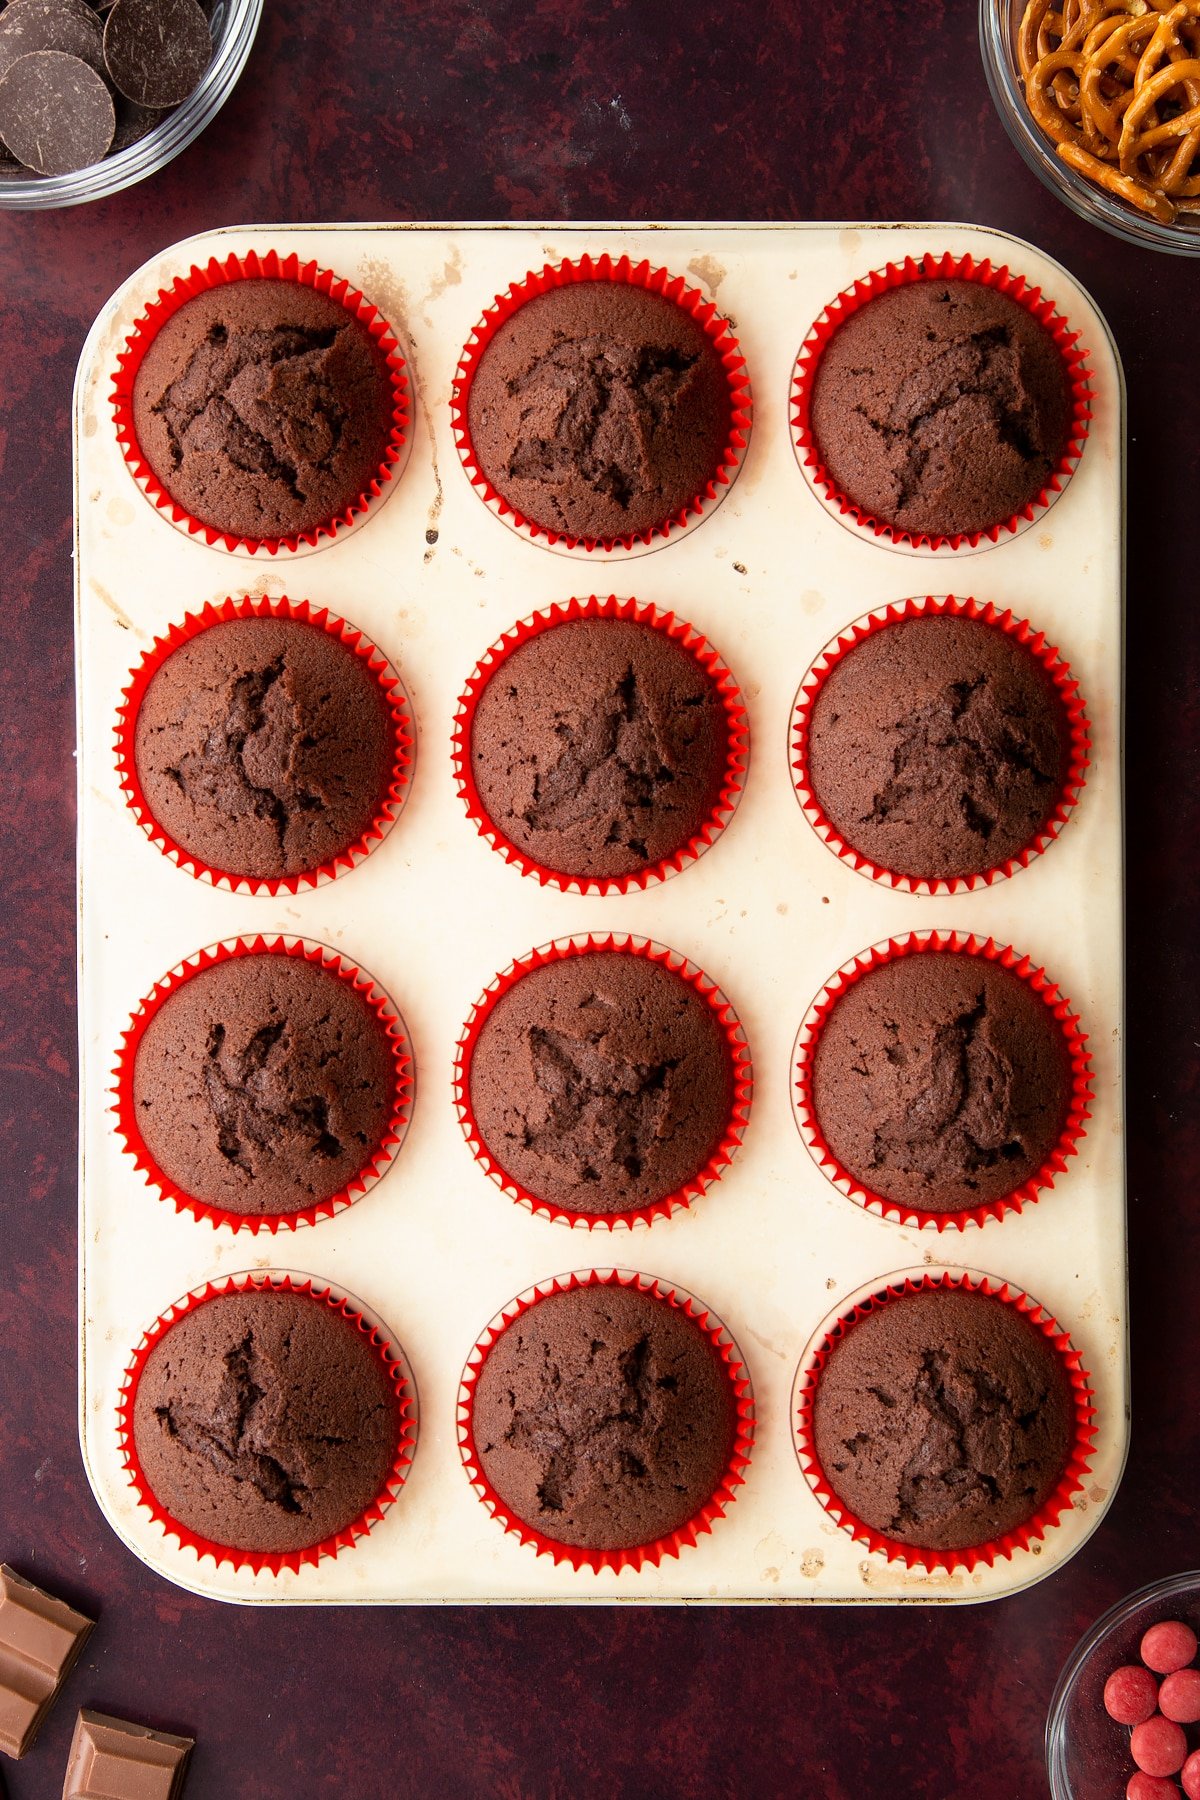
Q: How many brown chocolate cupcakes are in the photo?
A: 12